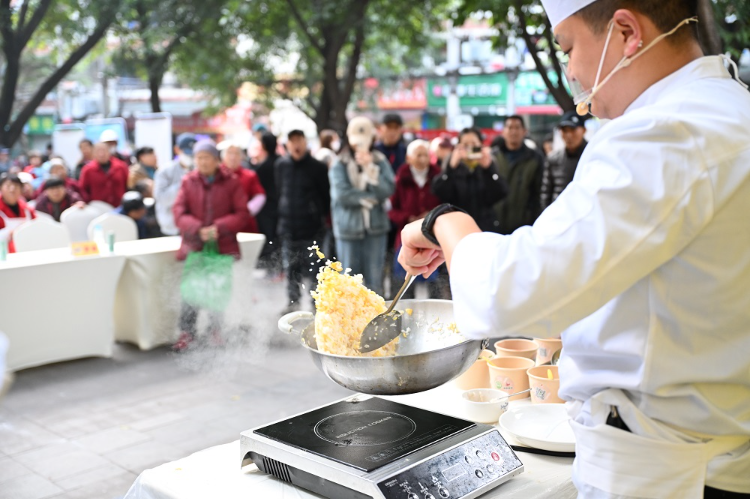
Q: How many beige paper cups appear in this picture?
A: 5